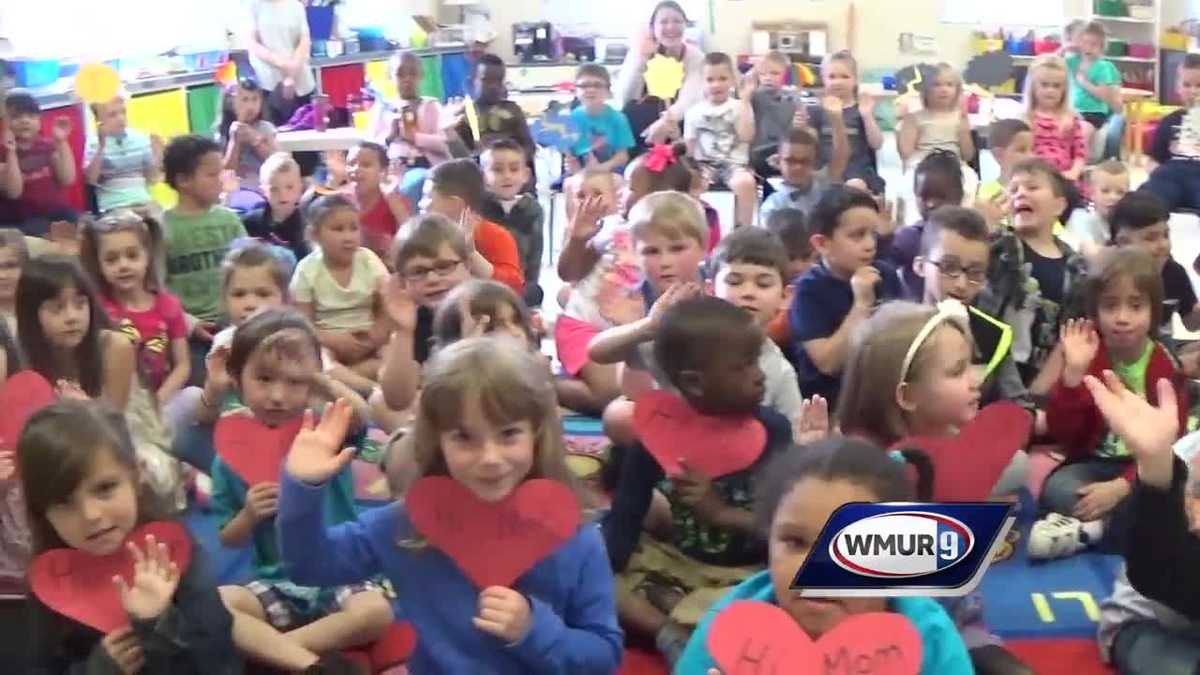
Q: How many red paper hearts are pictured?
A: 7